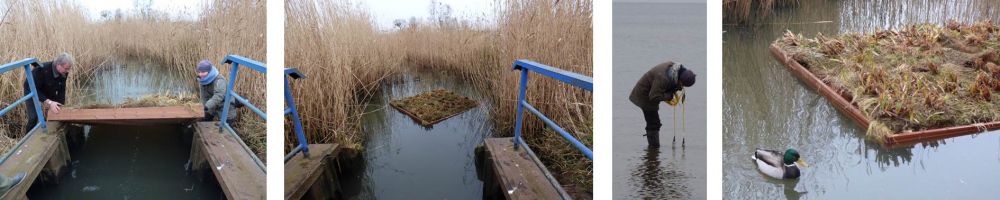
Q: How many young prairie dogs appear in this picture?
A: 0